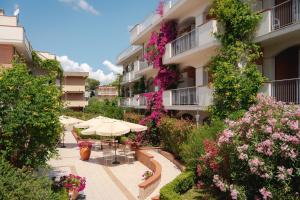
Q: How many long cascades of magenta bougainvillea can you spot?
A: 1